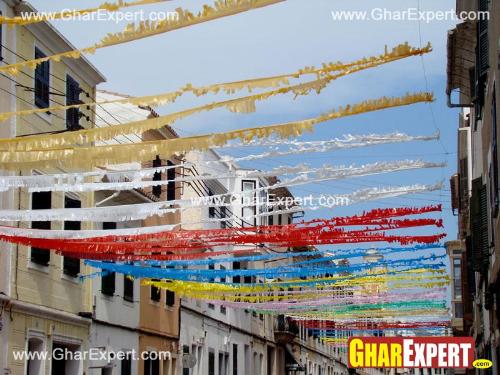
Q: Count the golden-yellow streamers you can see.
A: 5